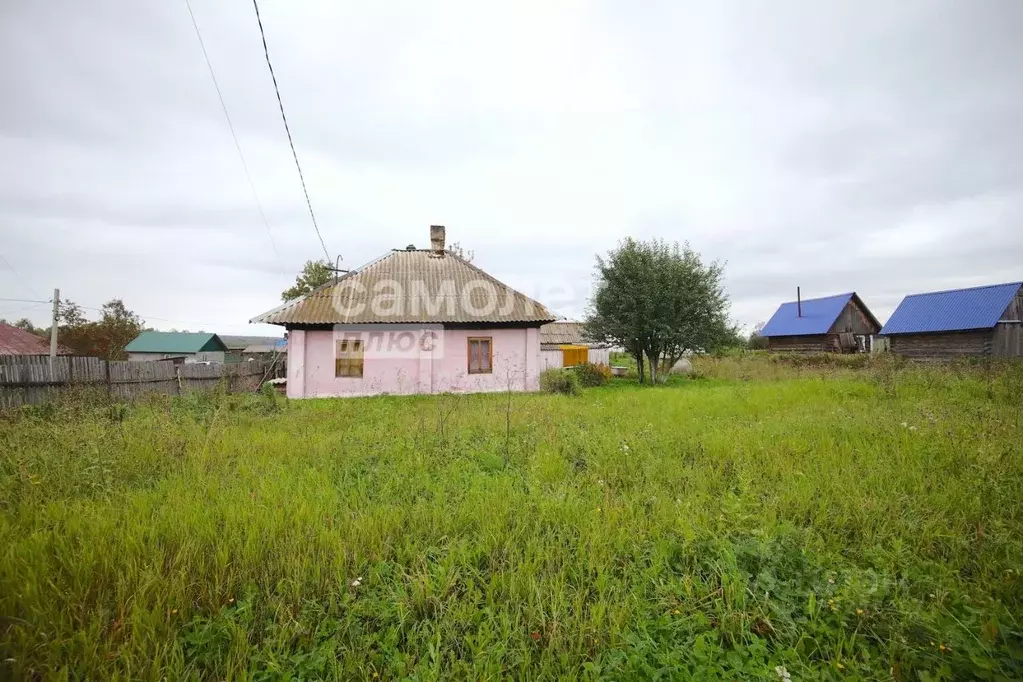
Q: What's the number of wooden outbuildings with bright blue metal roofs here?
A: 2